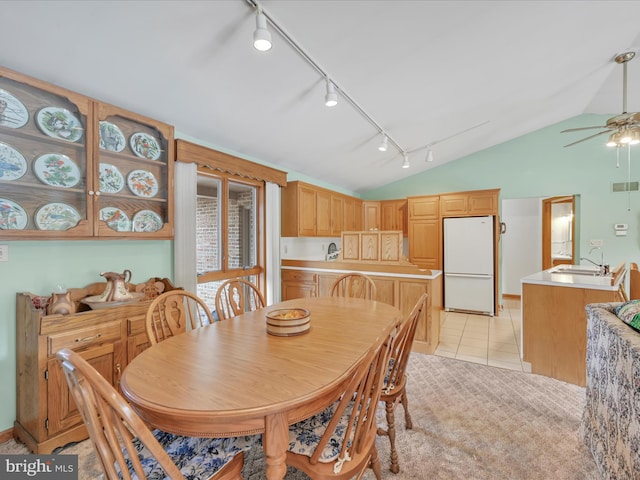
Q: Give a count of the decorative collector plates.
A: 12